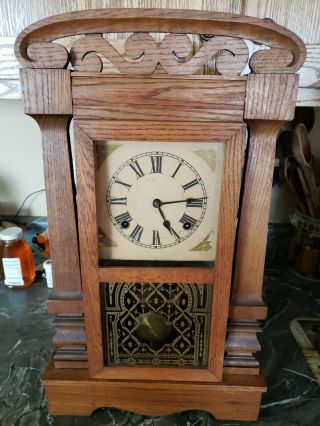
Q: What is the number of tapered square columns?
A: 2